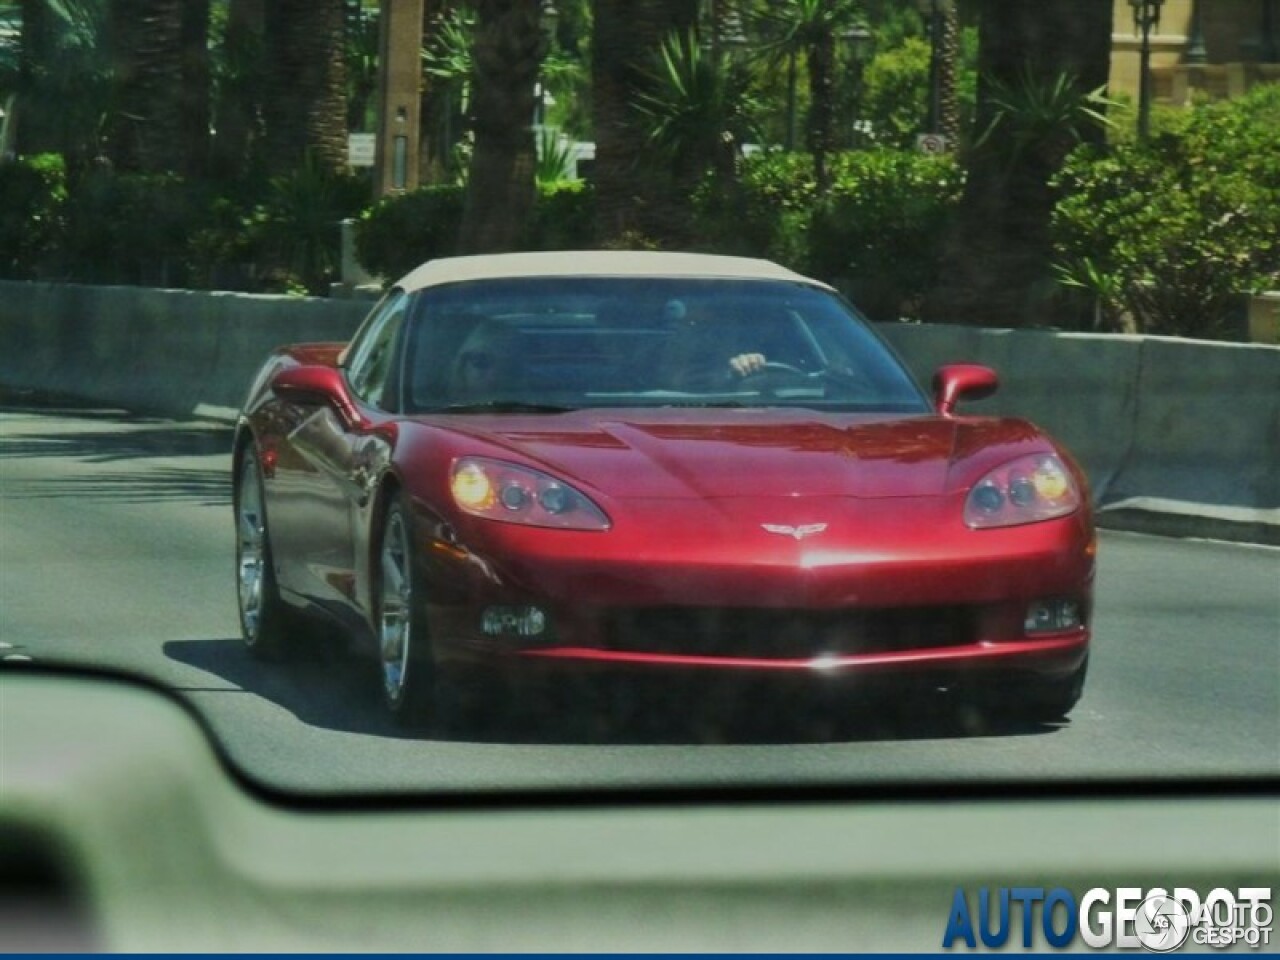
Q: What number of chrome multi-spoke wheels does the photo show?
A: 2